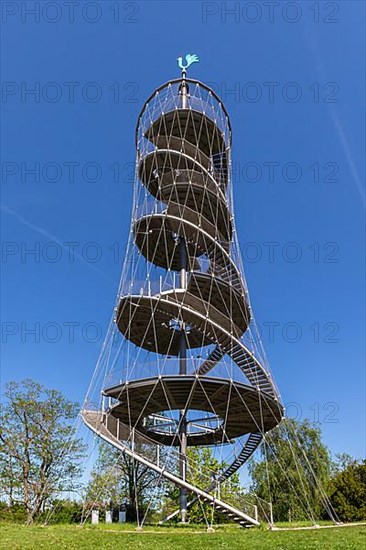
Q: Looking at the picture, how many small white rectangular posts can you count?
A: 3